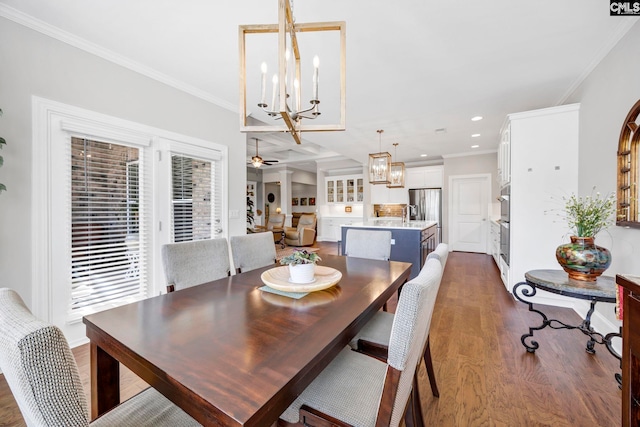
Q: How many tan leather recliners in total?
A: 2